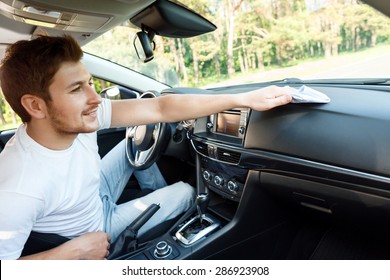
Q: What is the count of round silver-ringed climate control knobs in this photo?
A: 3